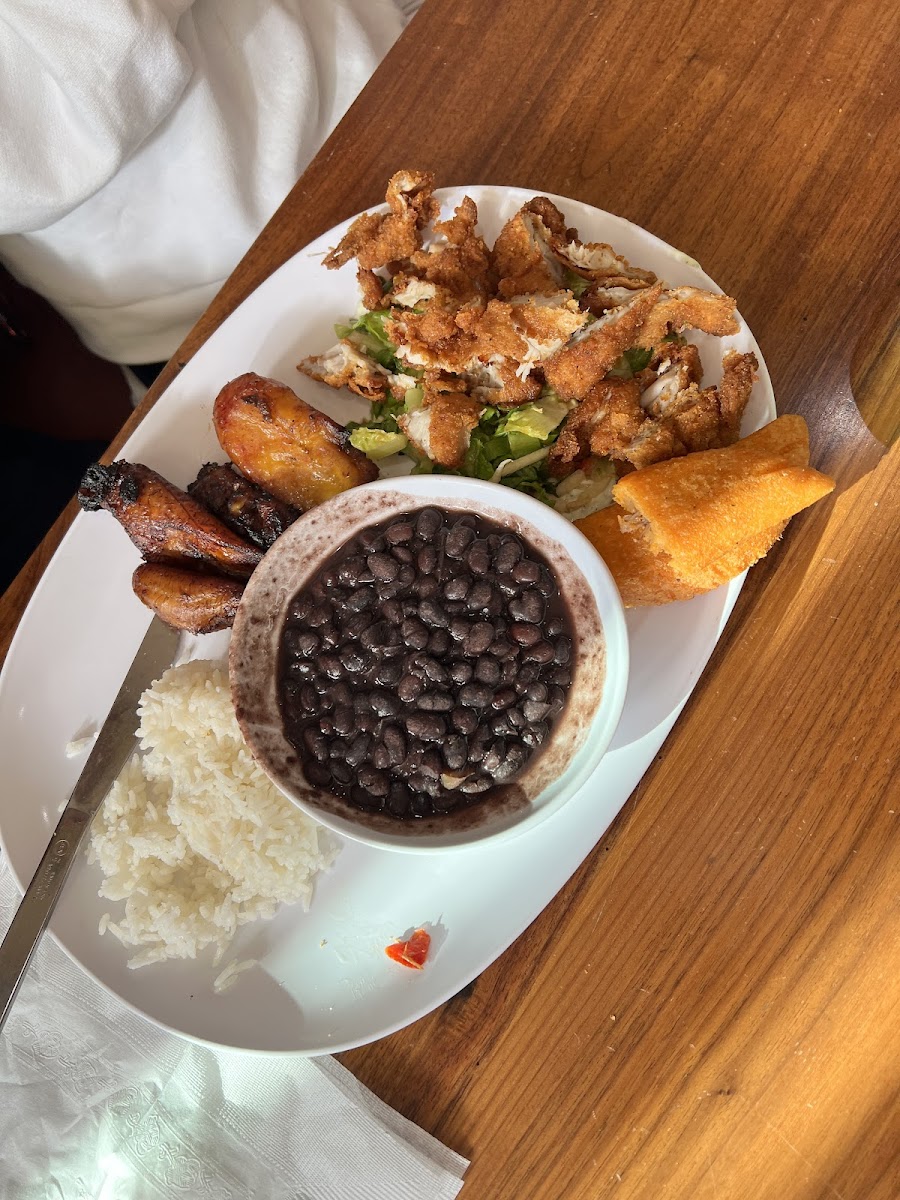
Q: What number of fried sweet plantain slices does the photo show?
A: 4